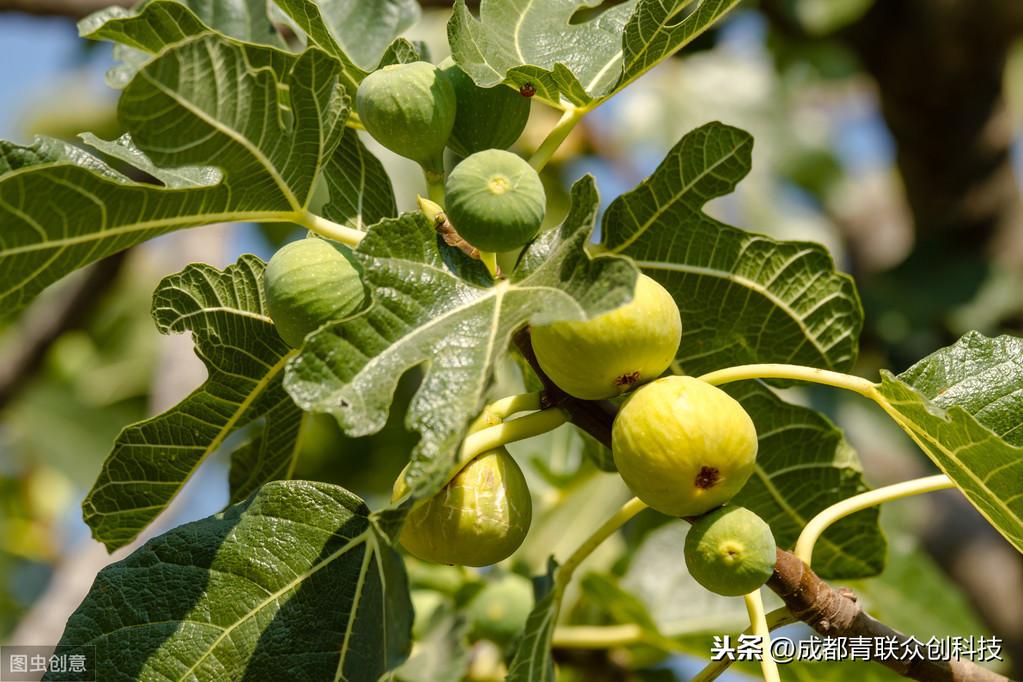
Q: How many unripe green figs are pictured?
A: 5